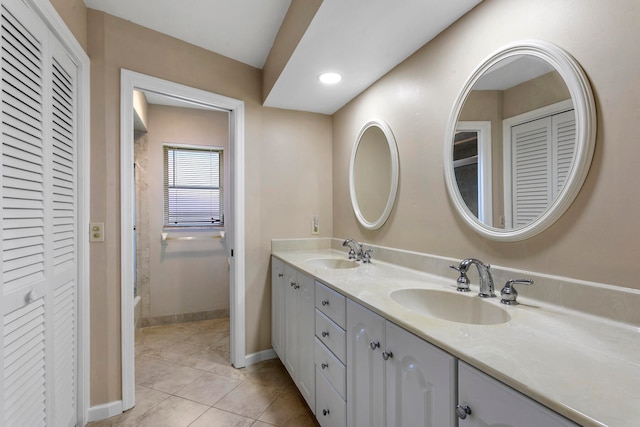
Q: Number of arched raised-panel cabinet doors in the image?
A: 6